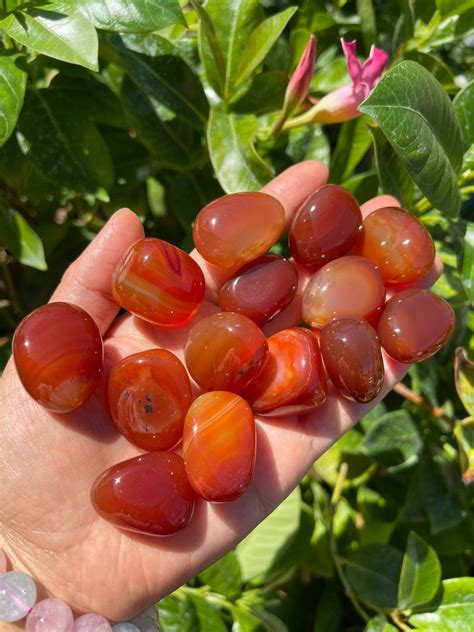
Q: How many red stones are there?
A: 14